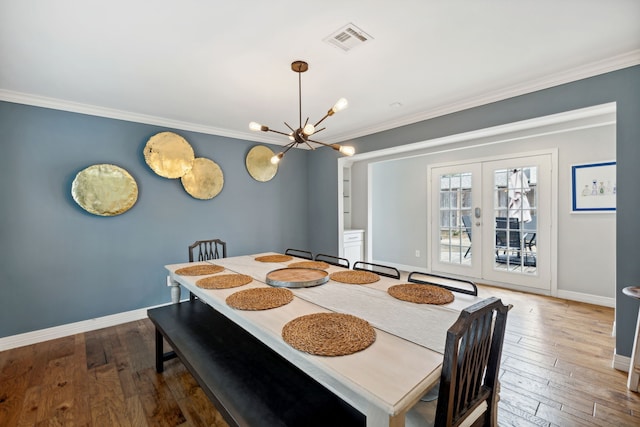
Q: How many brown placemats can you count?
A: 8